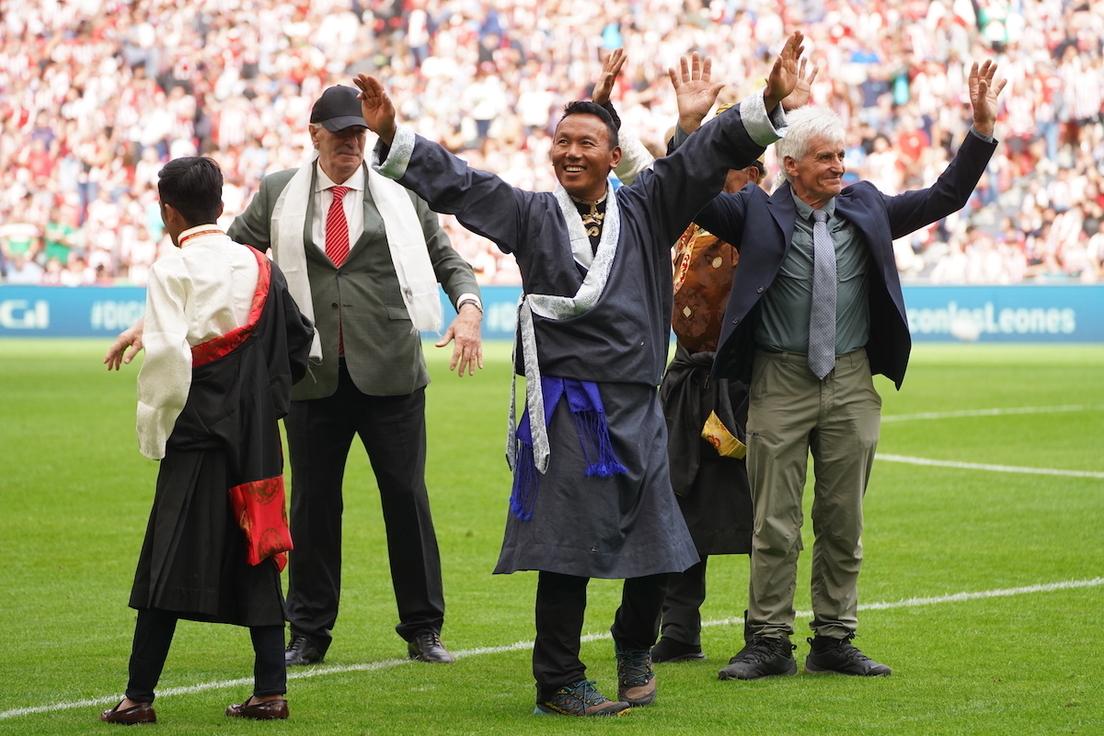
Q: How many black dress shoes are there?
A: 2